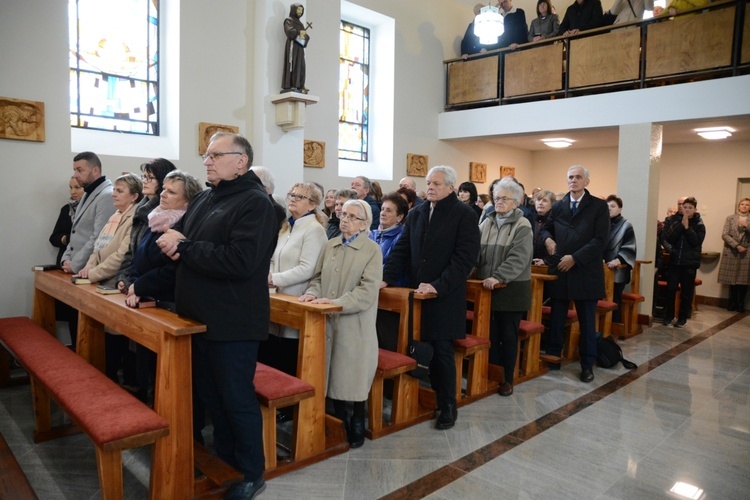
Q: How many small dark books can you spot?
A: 4